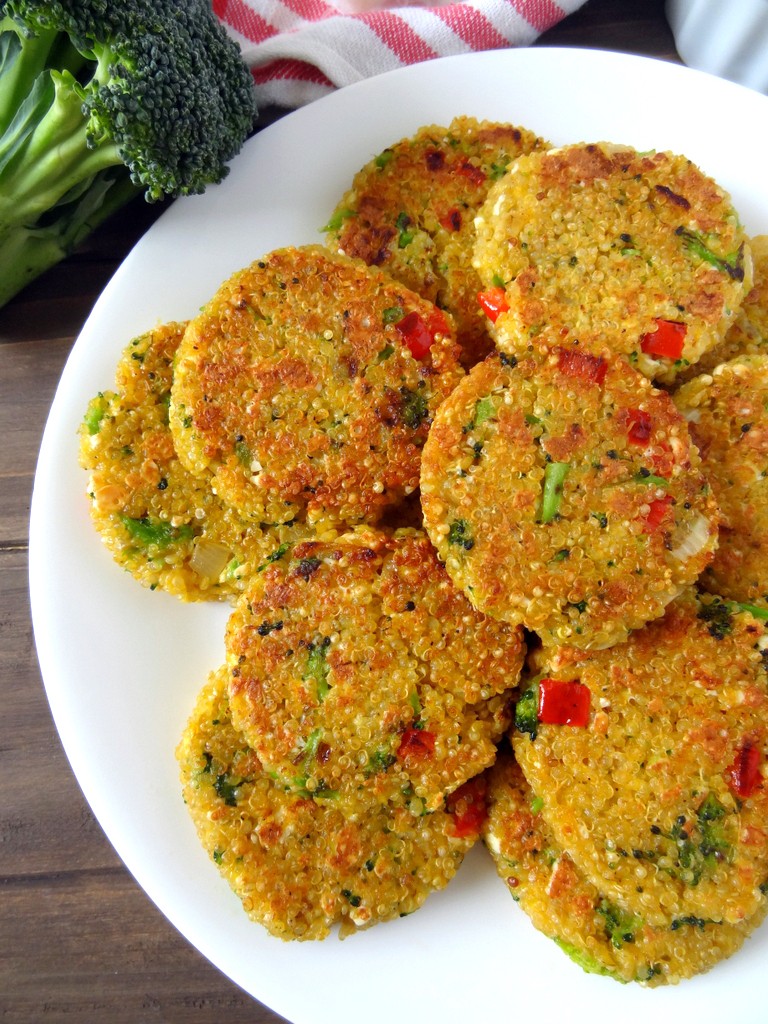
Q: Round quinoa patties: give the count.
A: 11